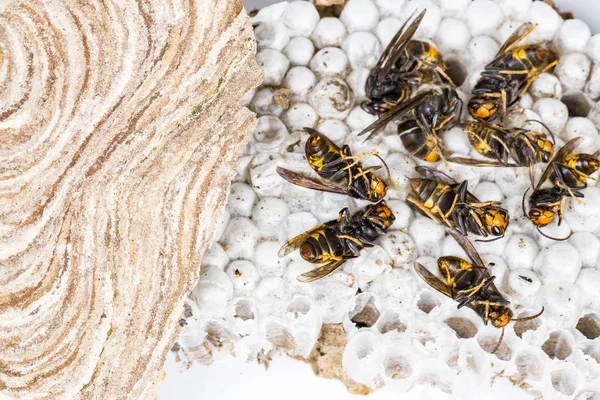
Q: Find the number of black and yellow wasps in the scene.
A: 9